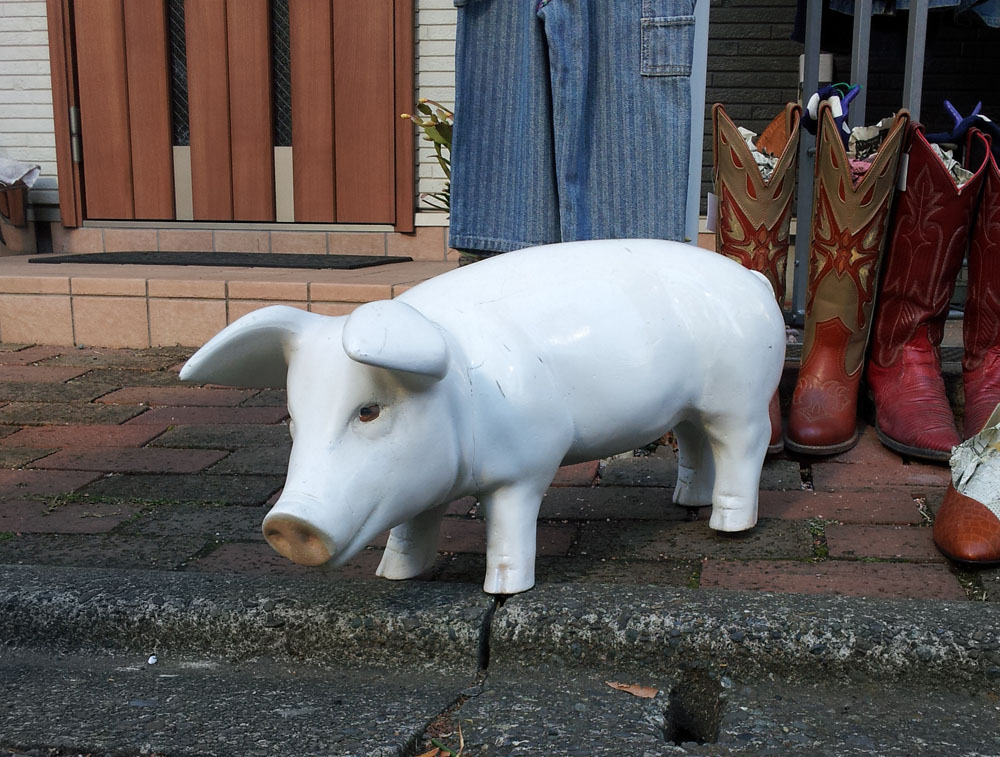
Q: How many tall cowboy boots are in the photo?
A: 4